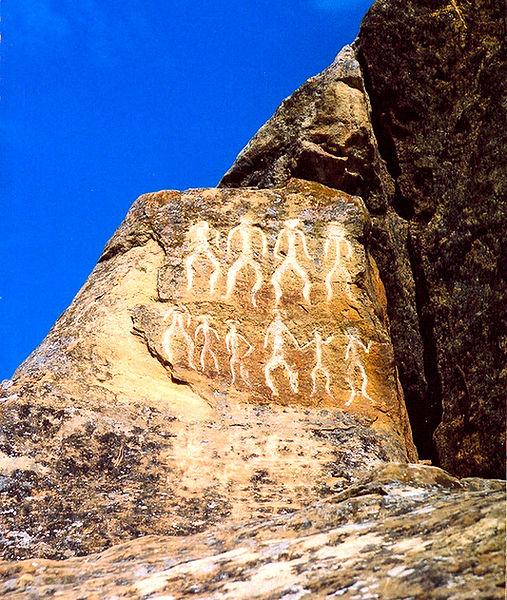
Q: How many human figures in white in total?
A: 10